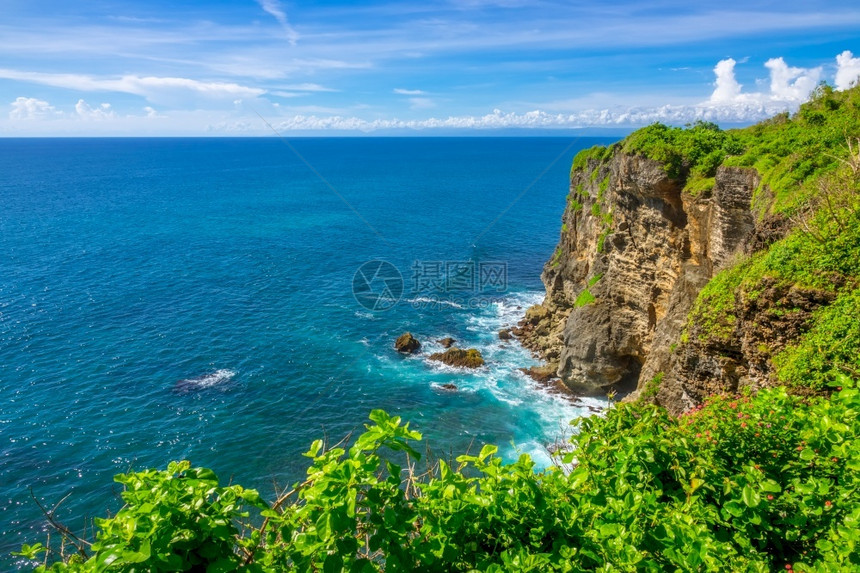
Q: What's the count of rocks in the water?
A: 4